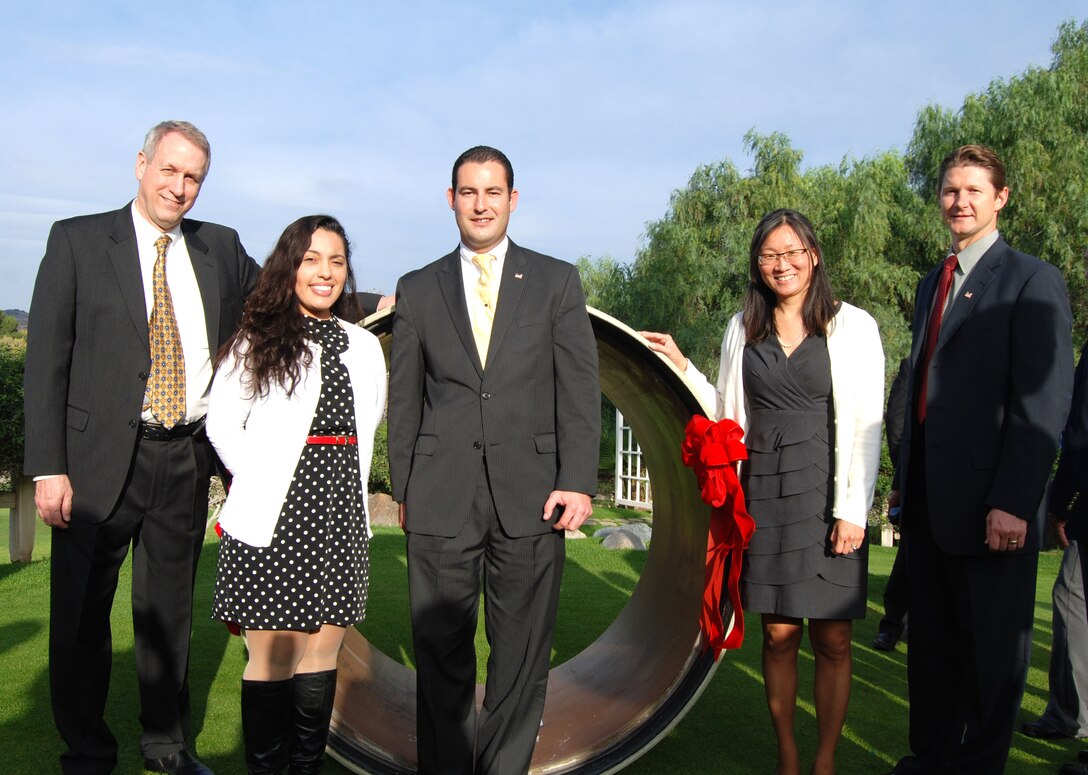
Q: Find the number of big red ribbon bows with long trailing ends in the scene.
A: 1